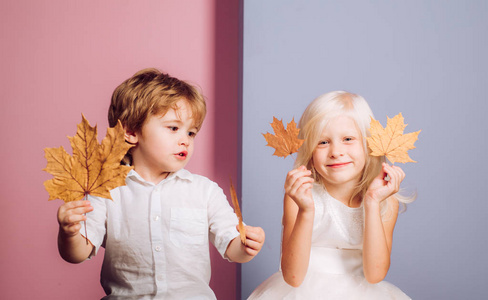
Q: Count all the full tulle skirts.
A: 1